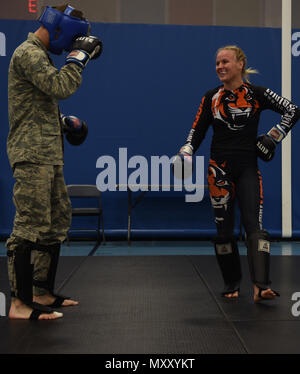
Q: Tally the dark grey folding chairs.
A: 1